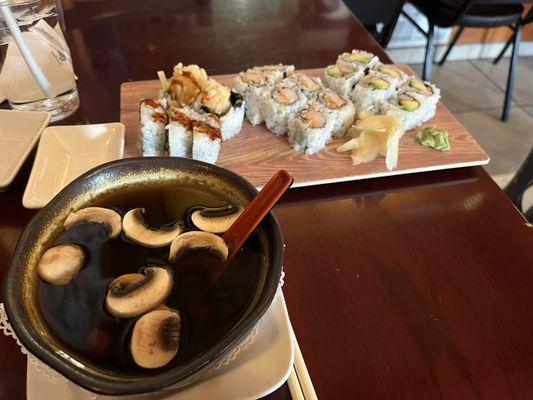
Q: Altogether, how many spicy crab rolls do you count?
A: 6